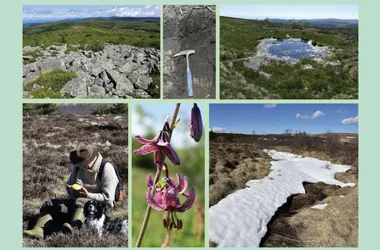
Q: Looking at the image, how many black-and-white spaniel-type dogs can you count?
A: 1